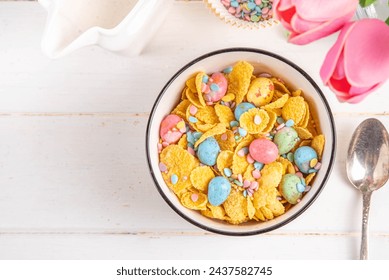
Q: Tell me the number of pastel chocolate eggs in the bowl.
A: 10